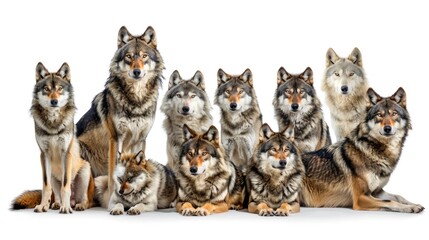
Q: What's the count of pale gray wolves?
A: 2